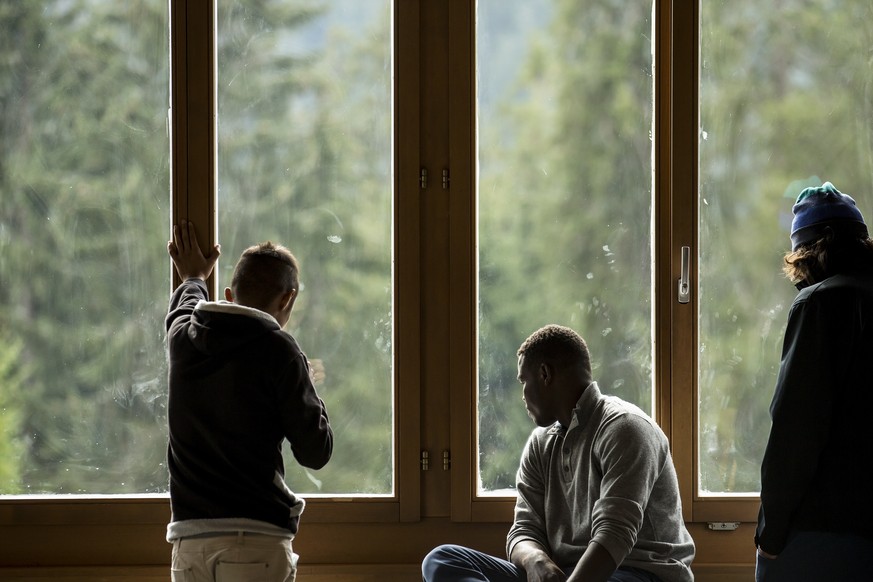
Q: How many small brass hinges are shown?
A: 4